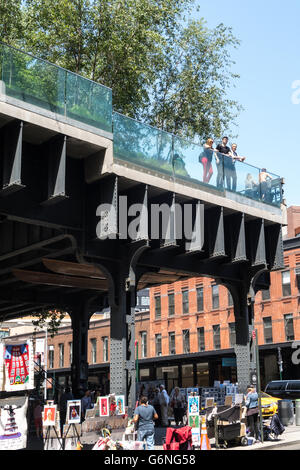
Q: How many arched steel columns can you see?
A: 3